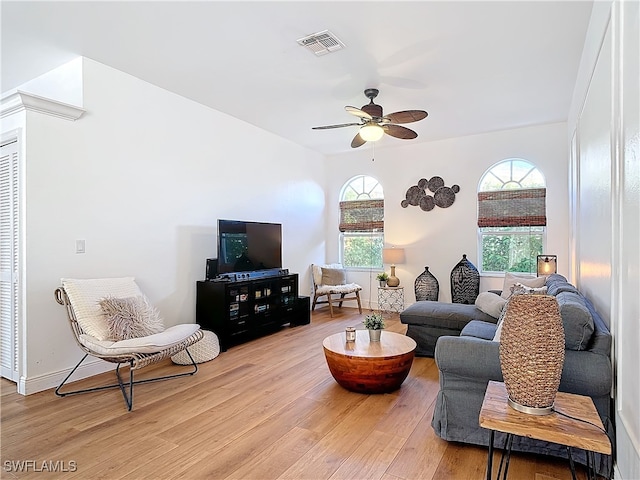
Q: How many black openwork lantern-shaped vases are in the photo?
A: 2